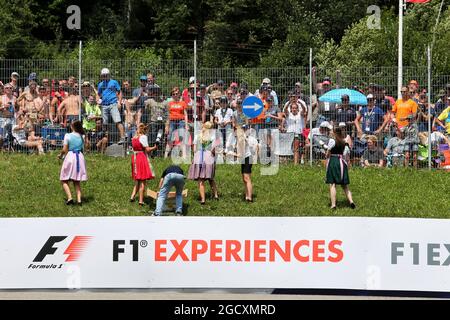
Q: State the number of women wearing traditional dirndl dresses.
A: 4